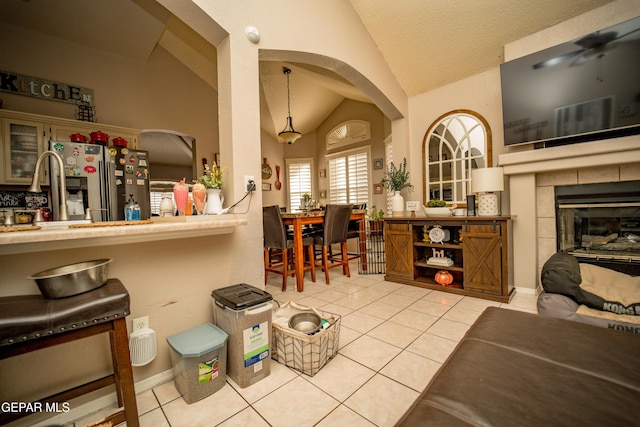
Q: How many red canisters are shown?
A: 3